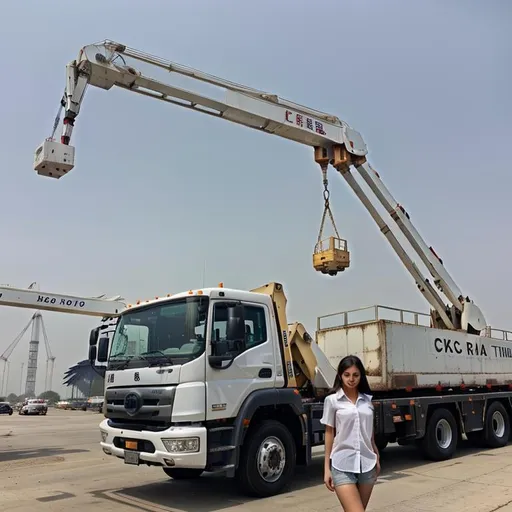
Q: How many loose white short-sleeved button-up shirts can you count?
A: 1